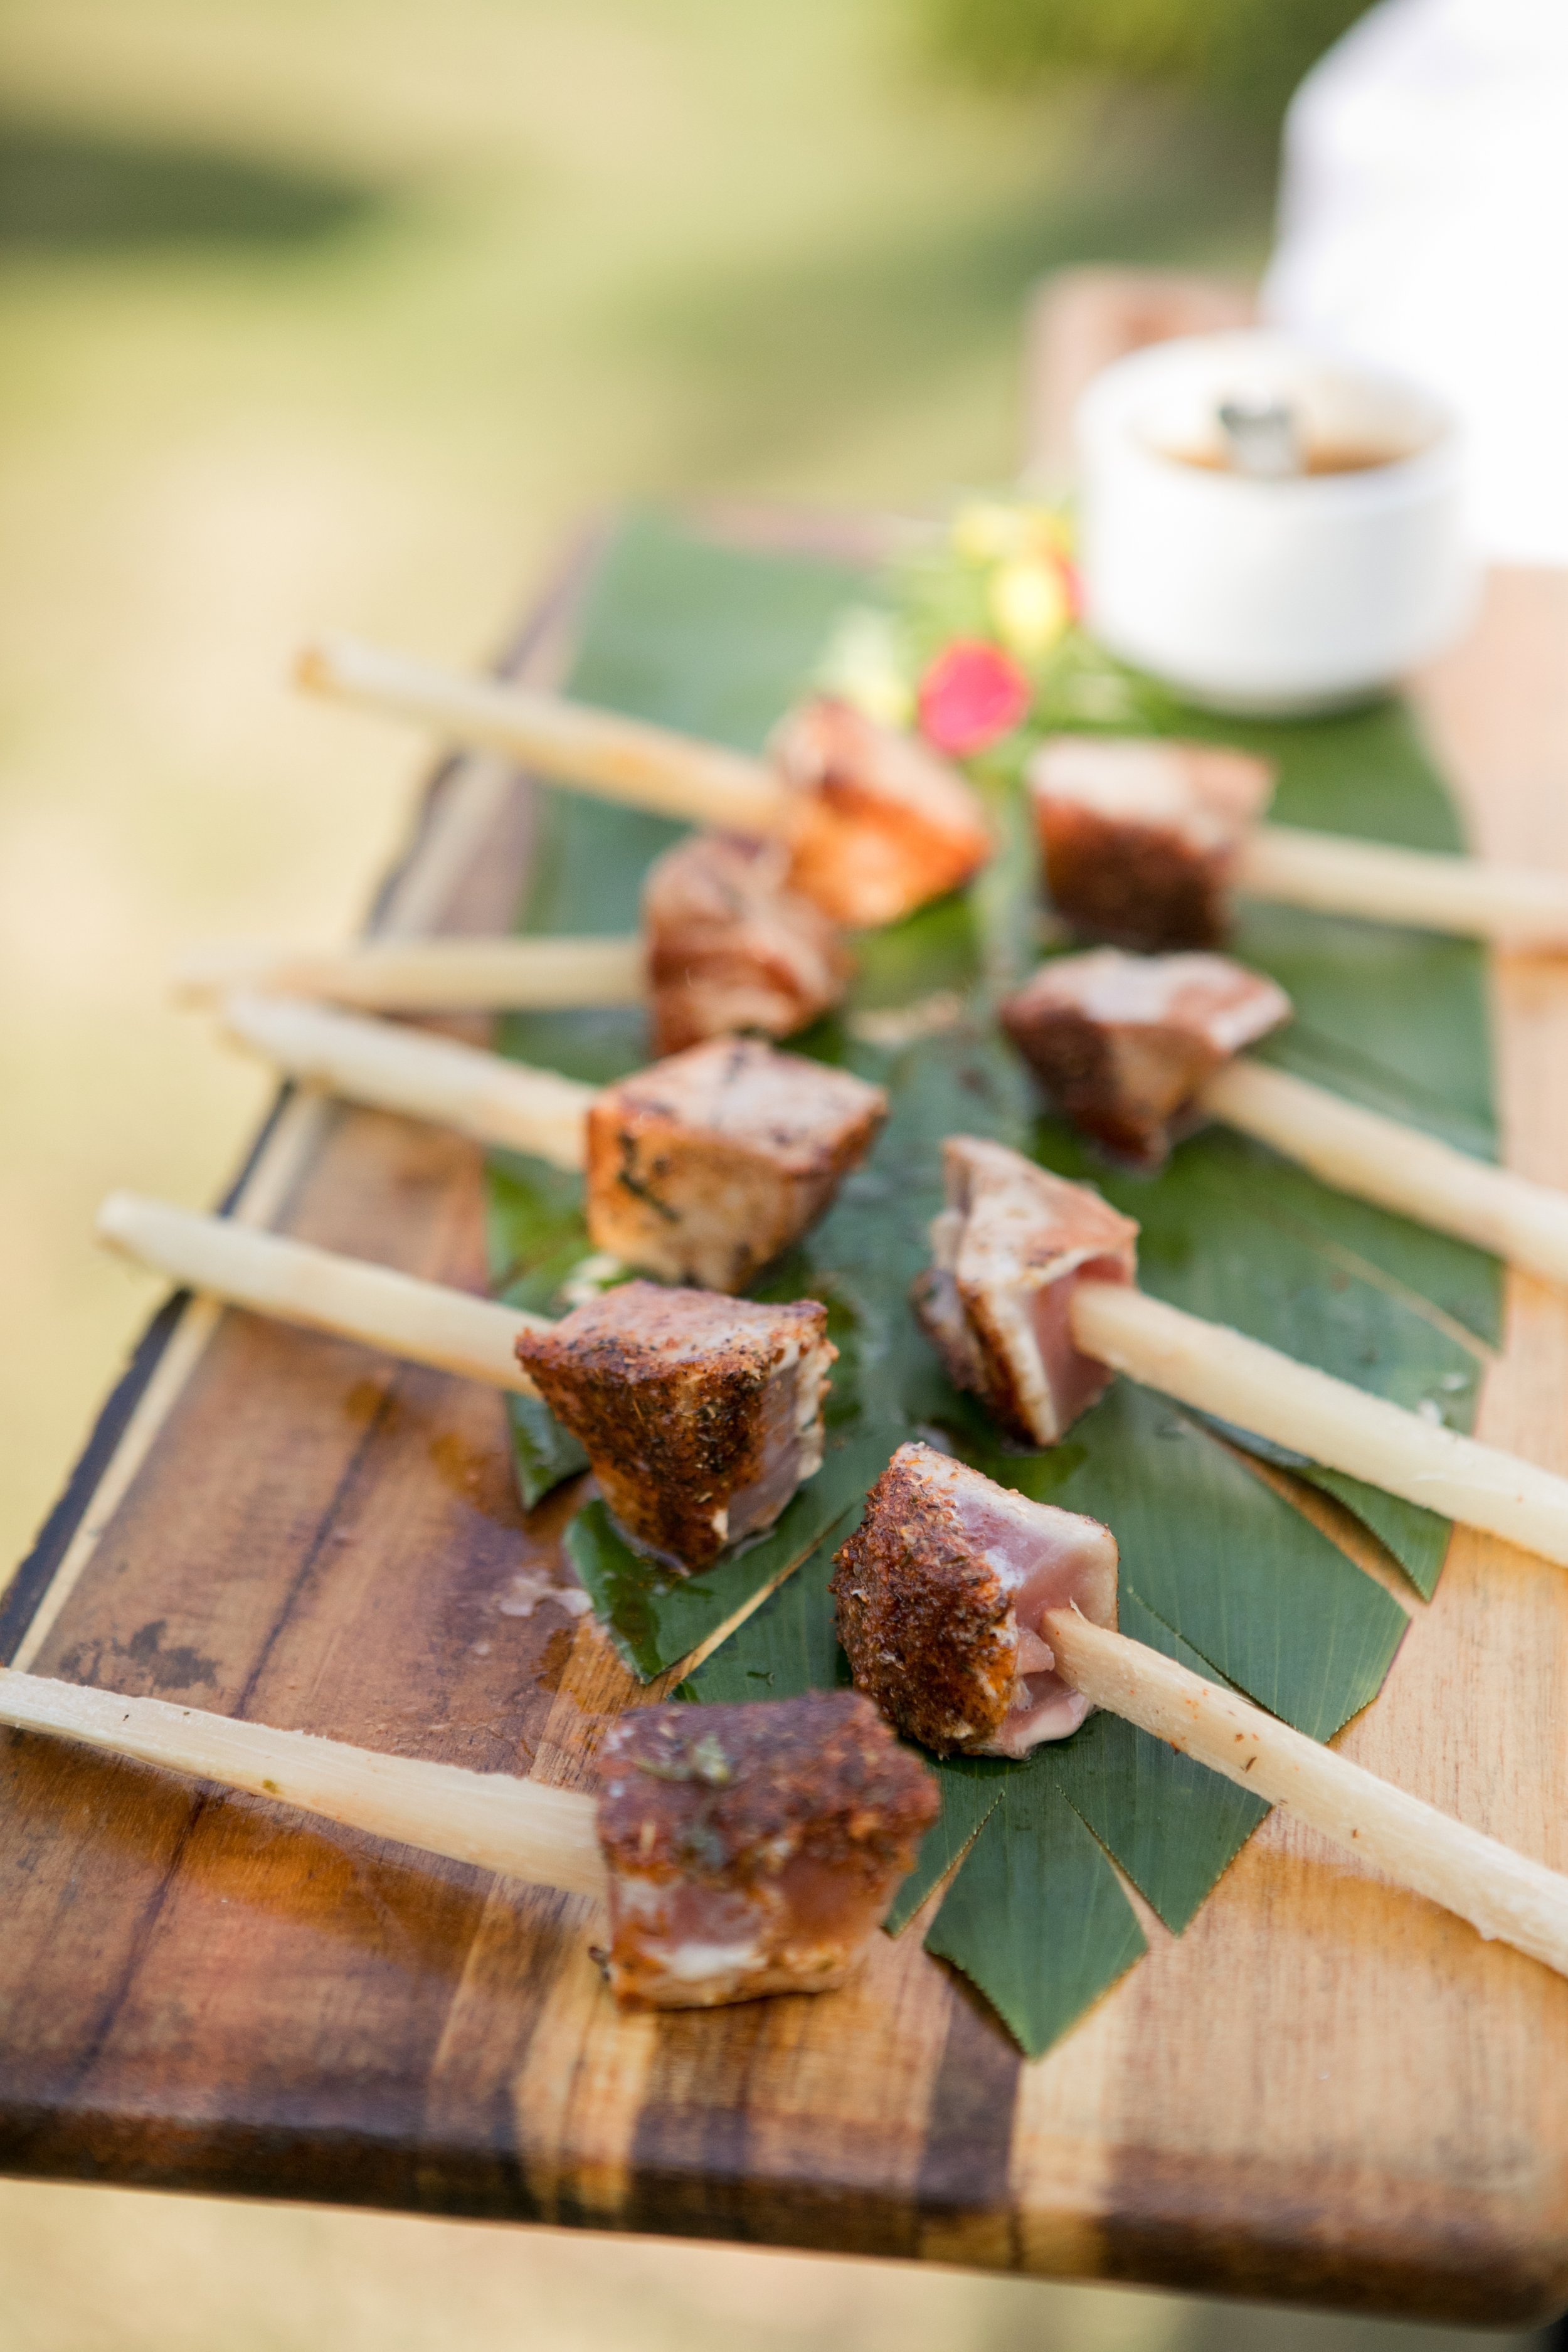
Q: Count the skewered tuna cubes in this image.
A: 9